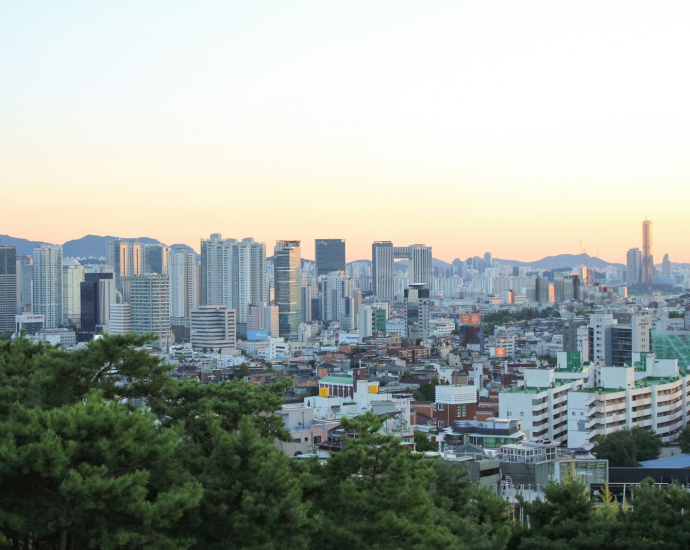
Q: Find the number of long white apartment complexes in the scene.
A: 2